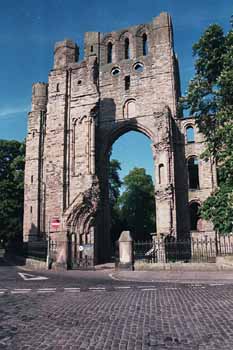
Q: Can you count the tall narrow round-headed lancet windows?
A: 3